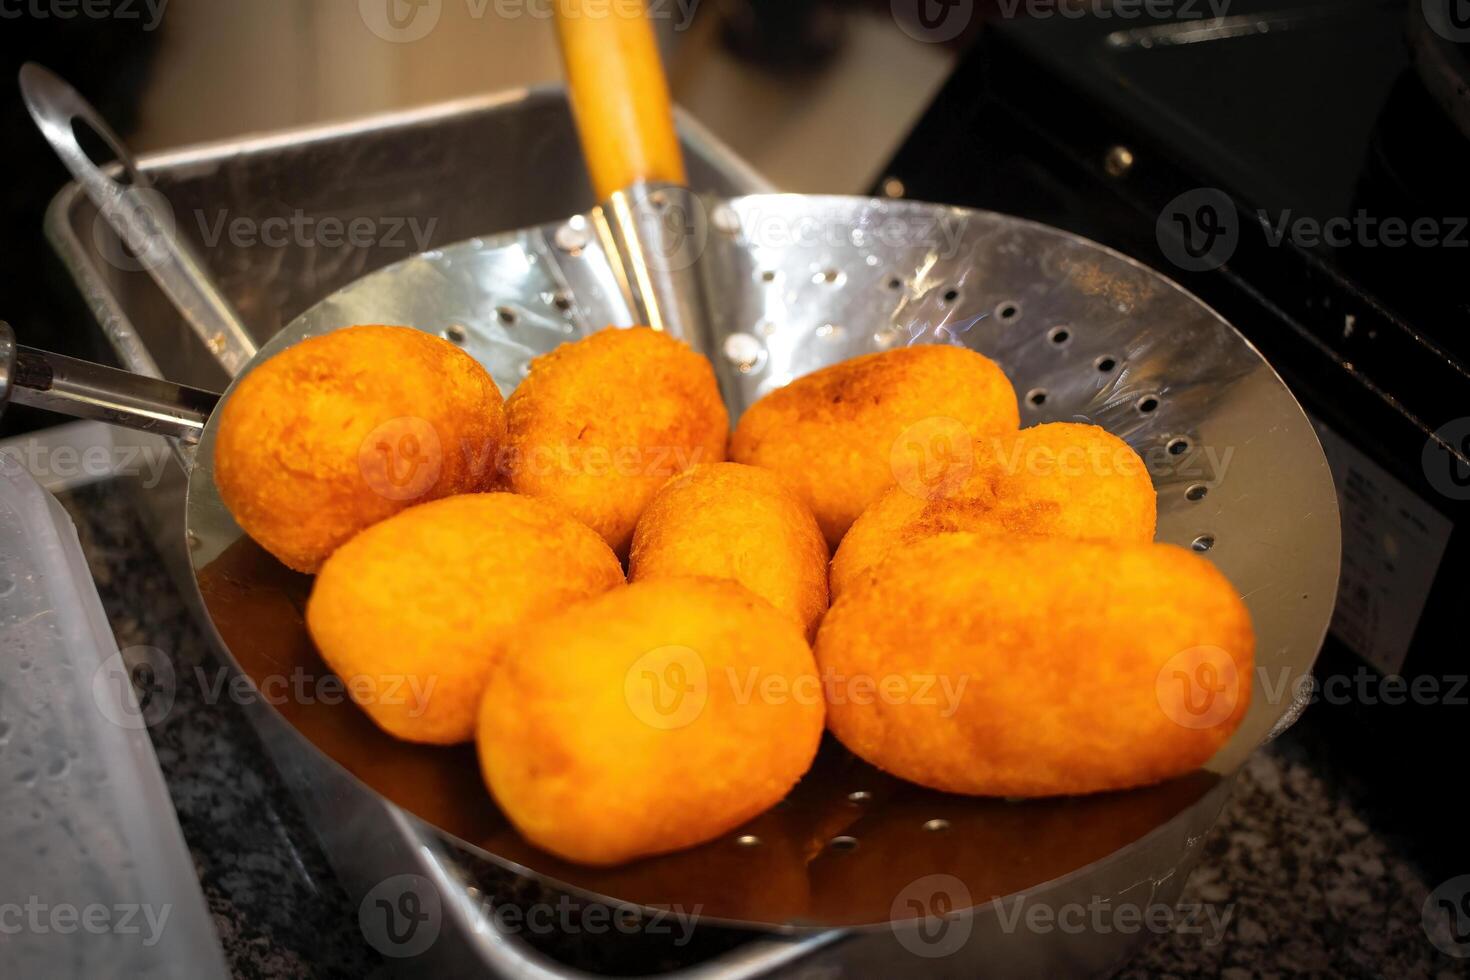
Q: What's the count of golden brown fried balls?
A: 8